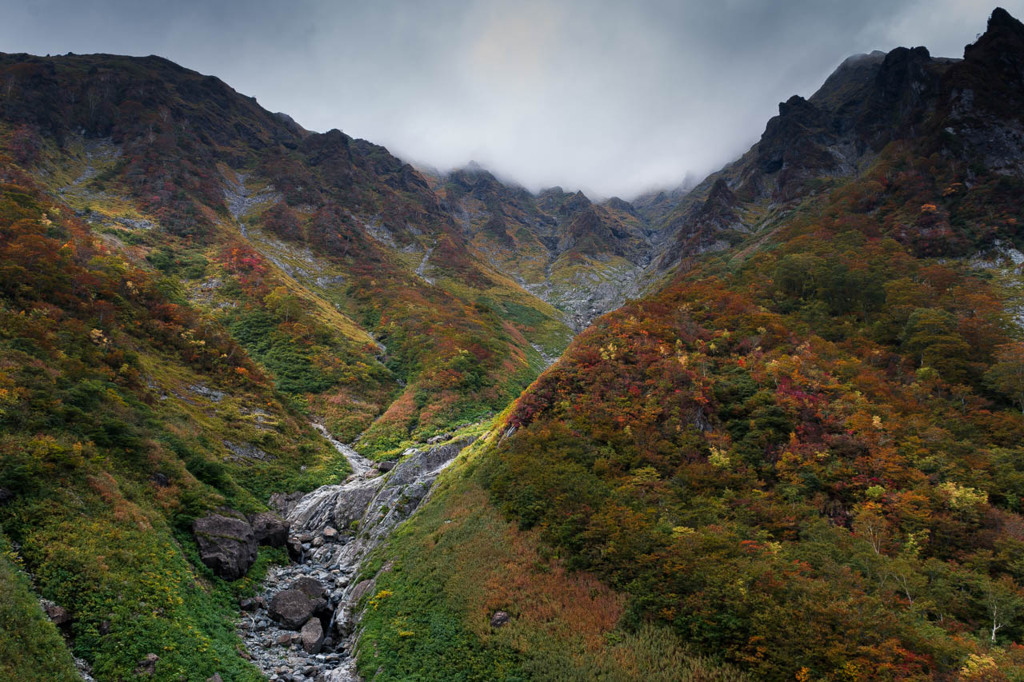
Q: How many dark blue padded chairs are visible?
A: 0